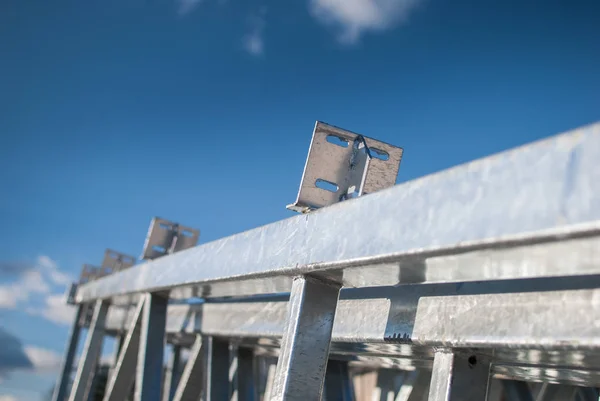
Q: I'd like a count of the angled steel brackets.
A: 4